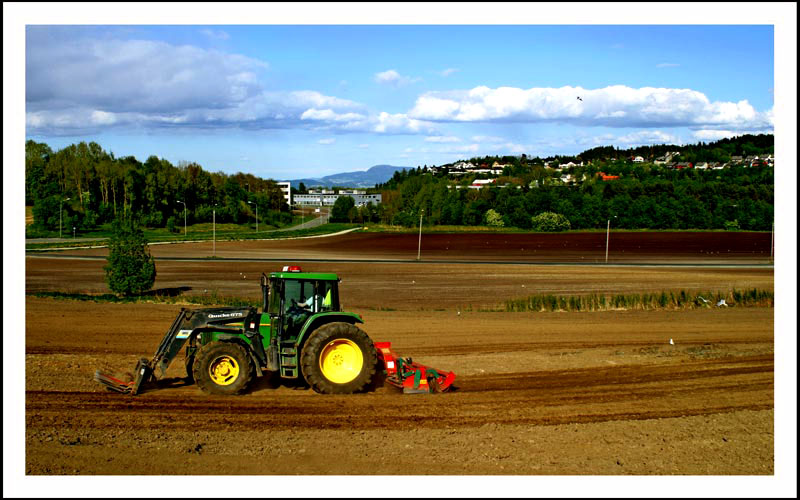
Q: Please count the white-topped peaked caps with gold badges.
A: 0